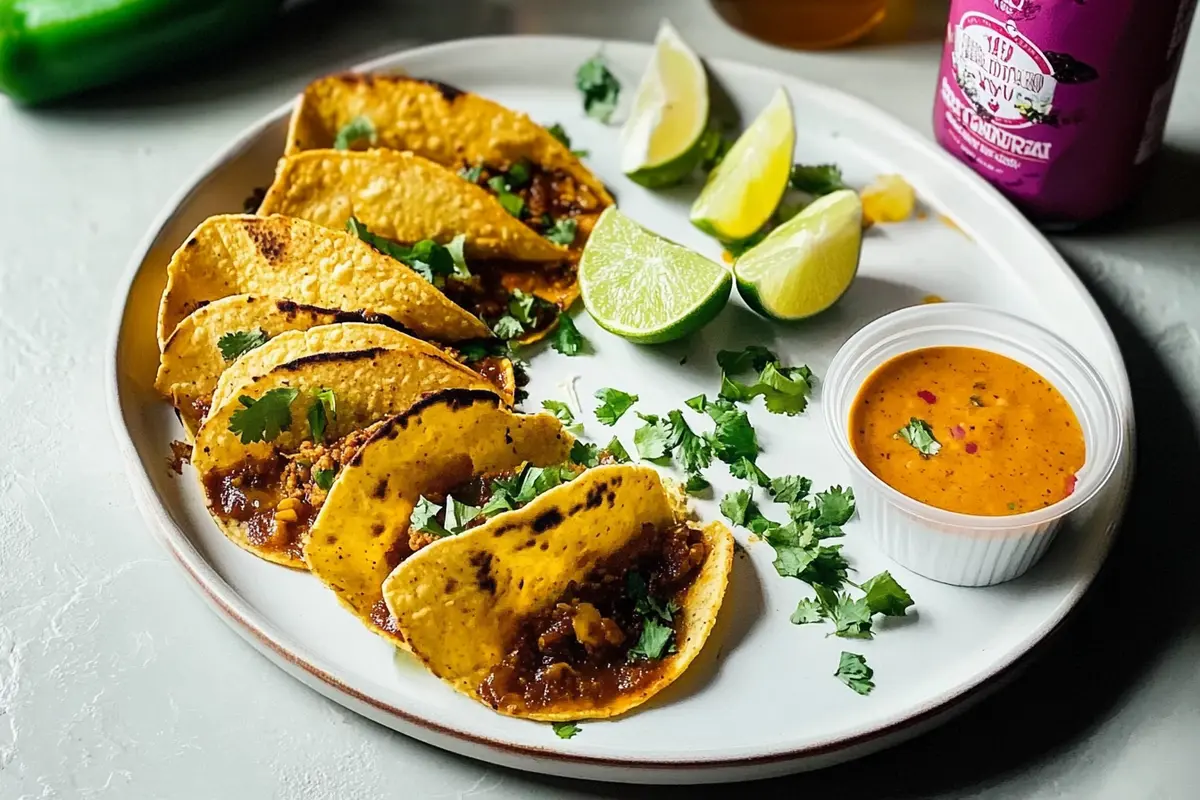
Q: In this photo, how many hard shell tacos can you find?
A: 7